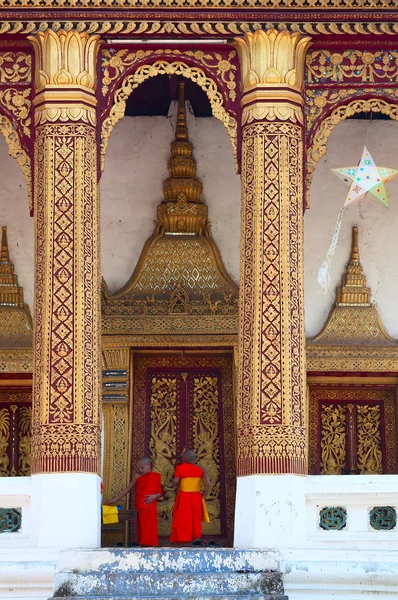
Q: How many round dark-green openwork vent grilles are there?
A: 3